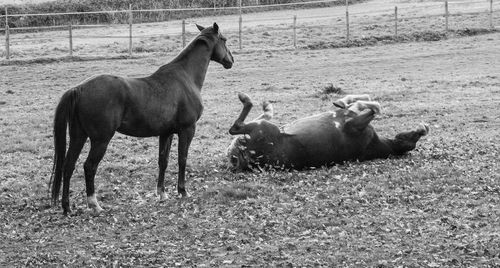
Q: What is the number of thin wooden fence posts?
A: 10